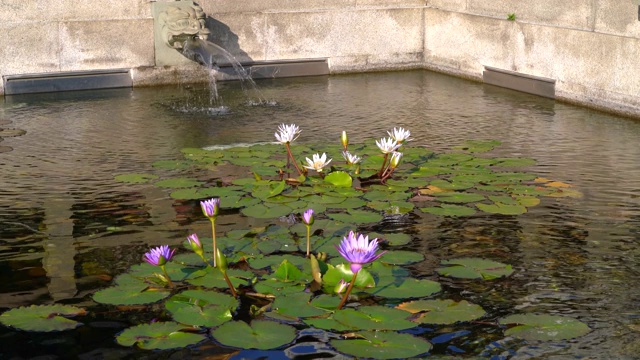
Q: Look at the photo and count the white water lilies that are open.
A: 5